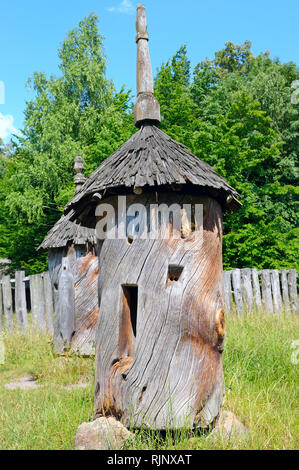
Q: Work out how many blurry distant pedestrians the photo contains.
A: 0